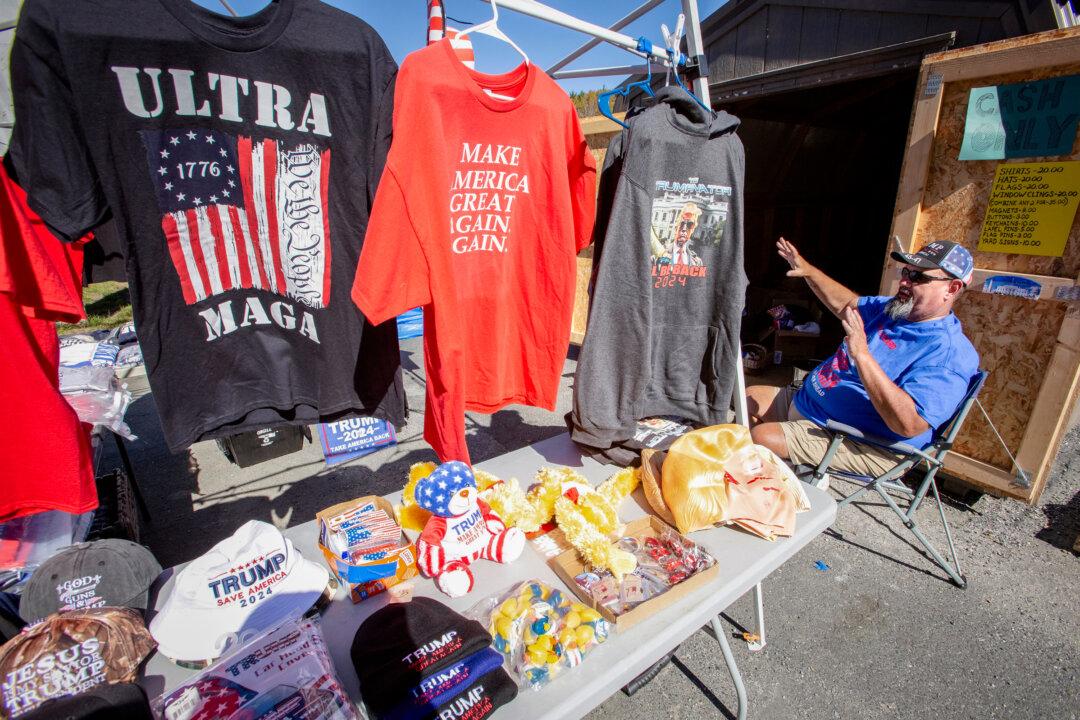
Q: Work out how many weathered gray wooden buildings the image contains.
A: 1